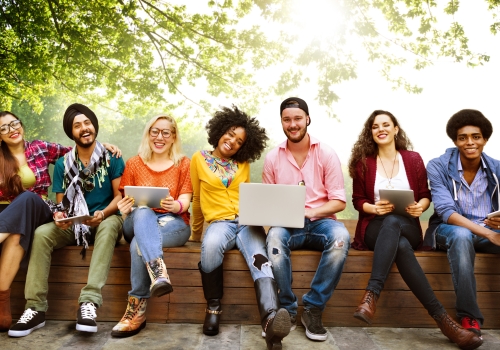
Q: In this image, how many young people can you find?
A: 7